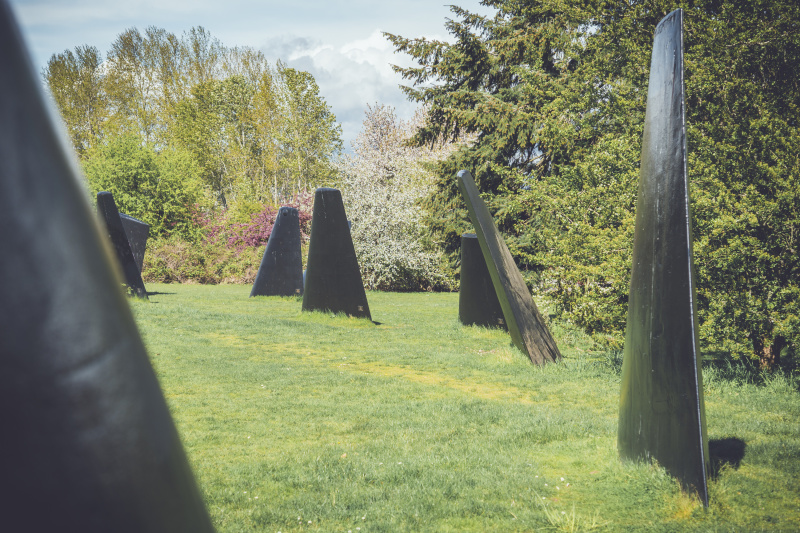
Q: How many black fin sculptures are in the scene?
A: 8